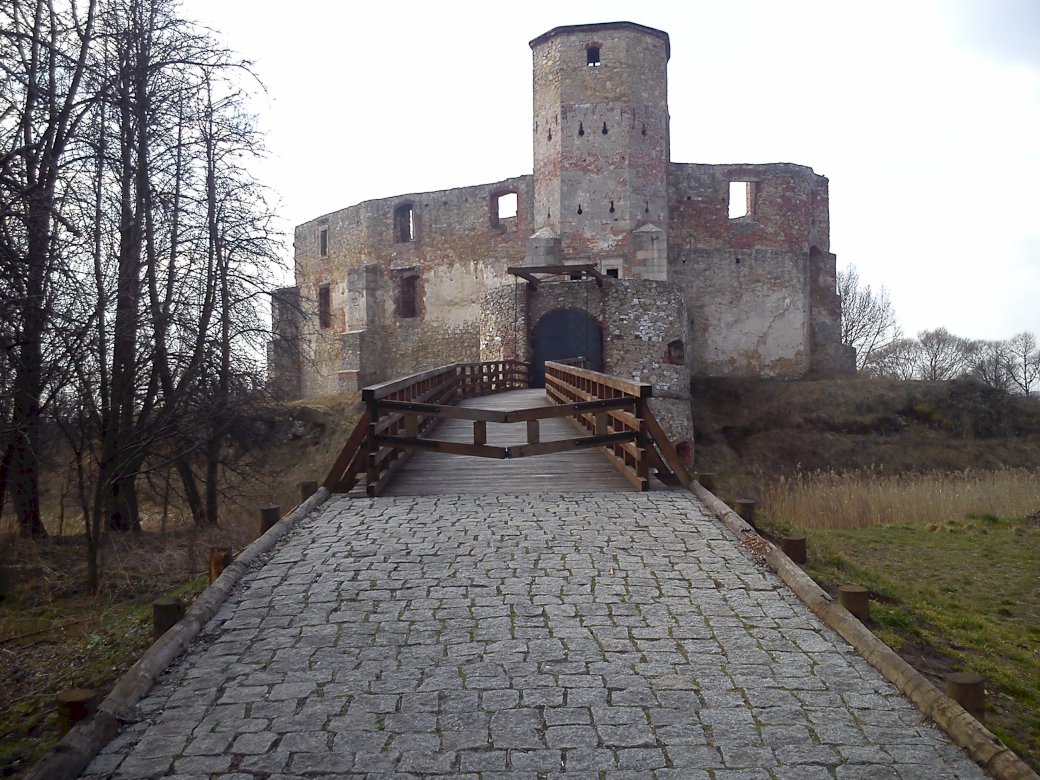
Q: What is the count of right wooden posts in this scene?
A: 5